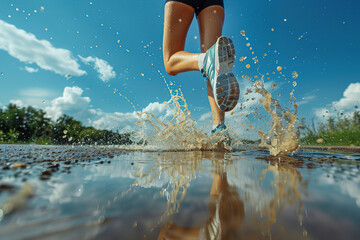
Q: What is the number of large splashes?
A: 2